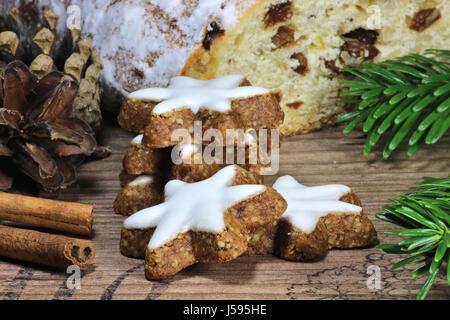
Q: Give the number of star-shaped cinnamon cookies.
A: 5